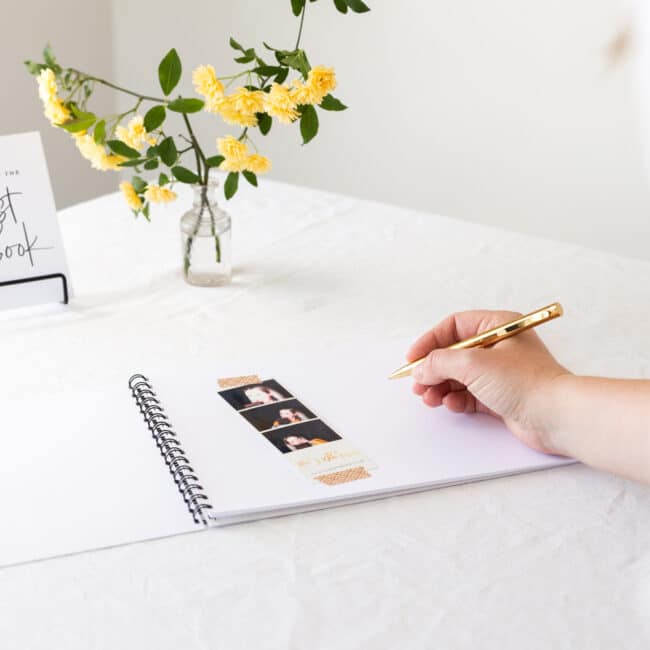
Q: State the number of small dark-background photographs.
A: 3